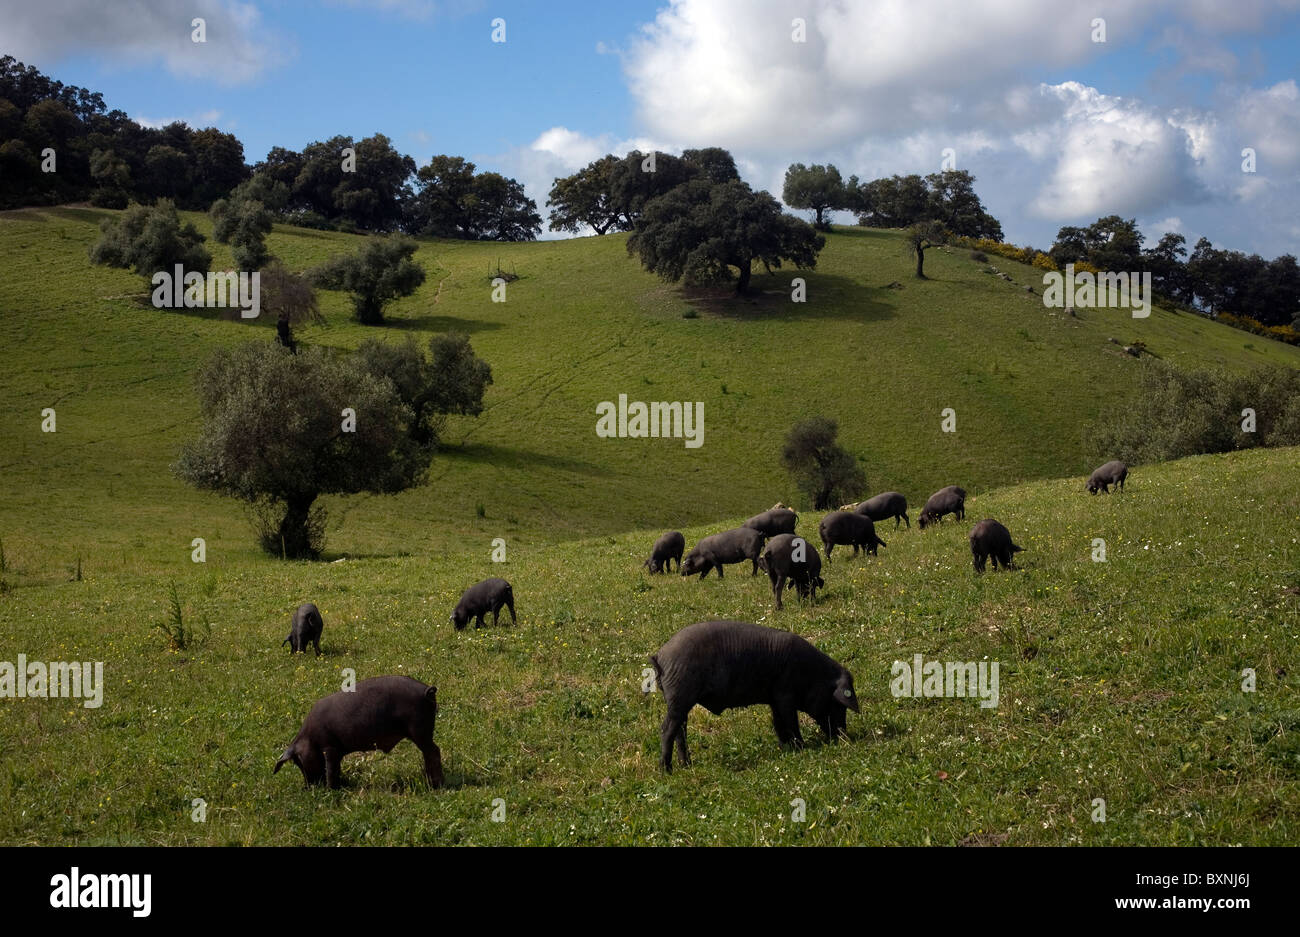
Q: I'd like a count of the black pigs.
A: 13